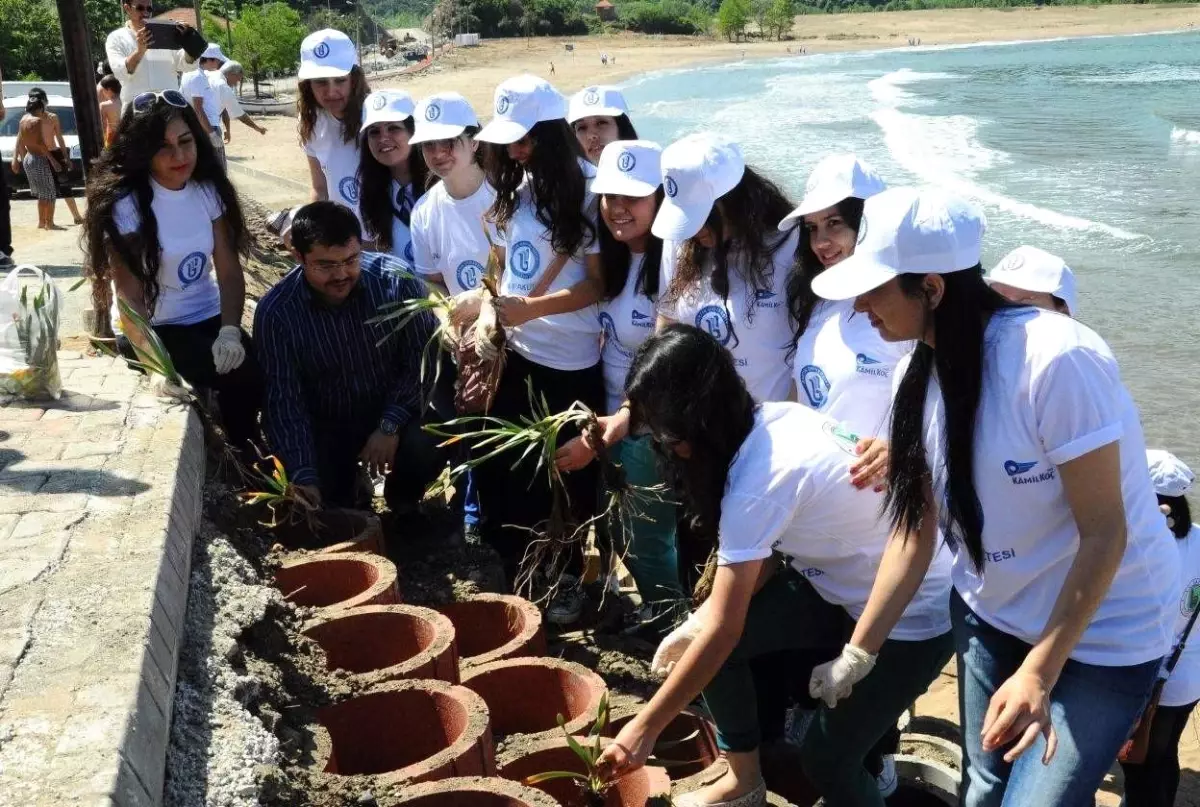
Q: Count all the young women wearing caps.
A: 11